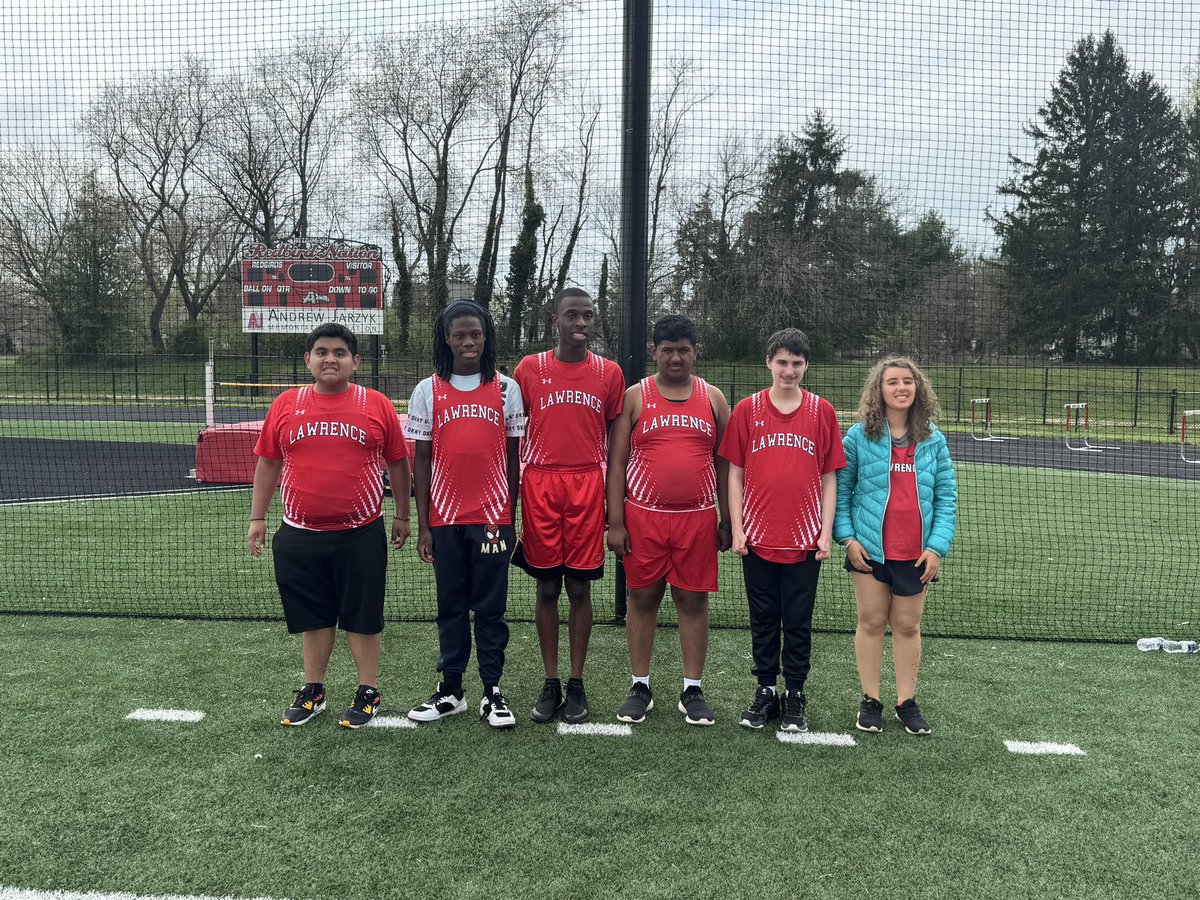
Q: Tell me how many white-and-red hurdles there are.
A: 3